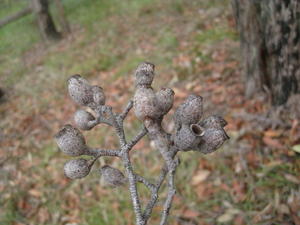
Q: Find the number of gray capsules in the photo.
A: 13